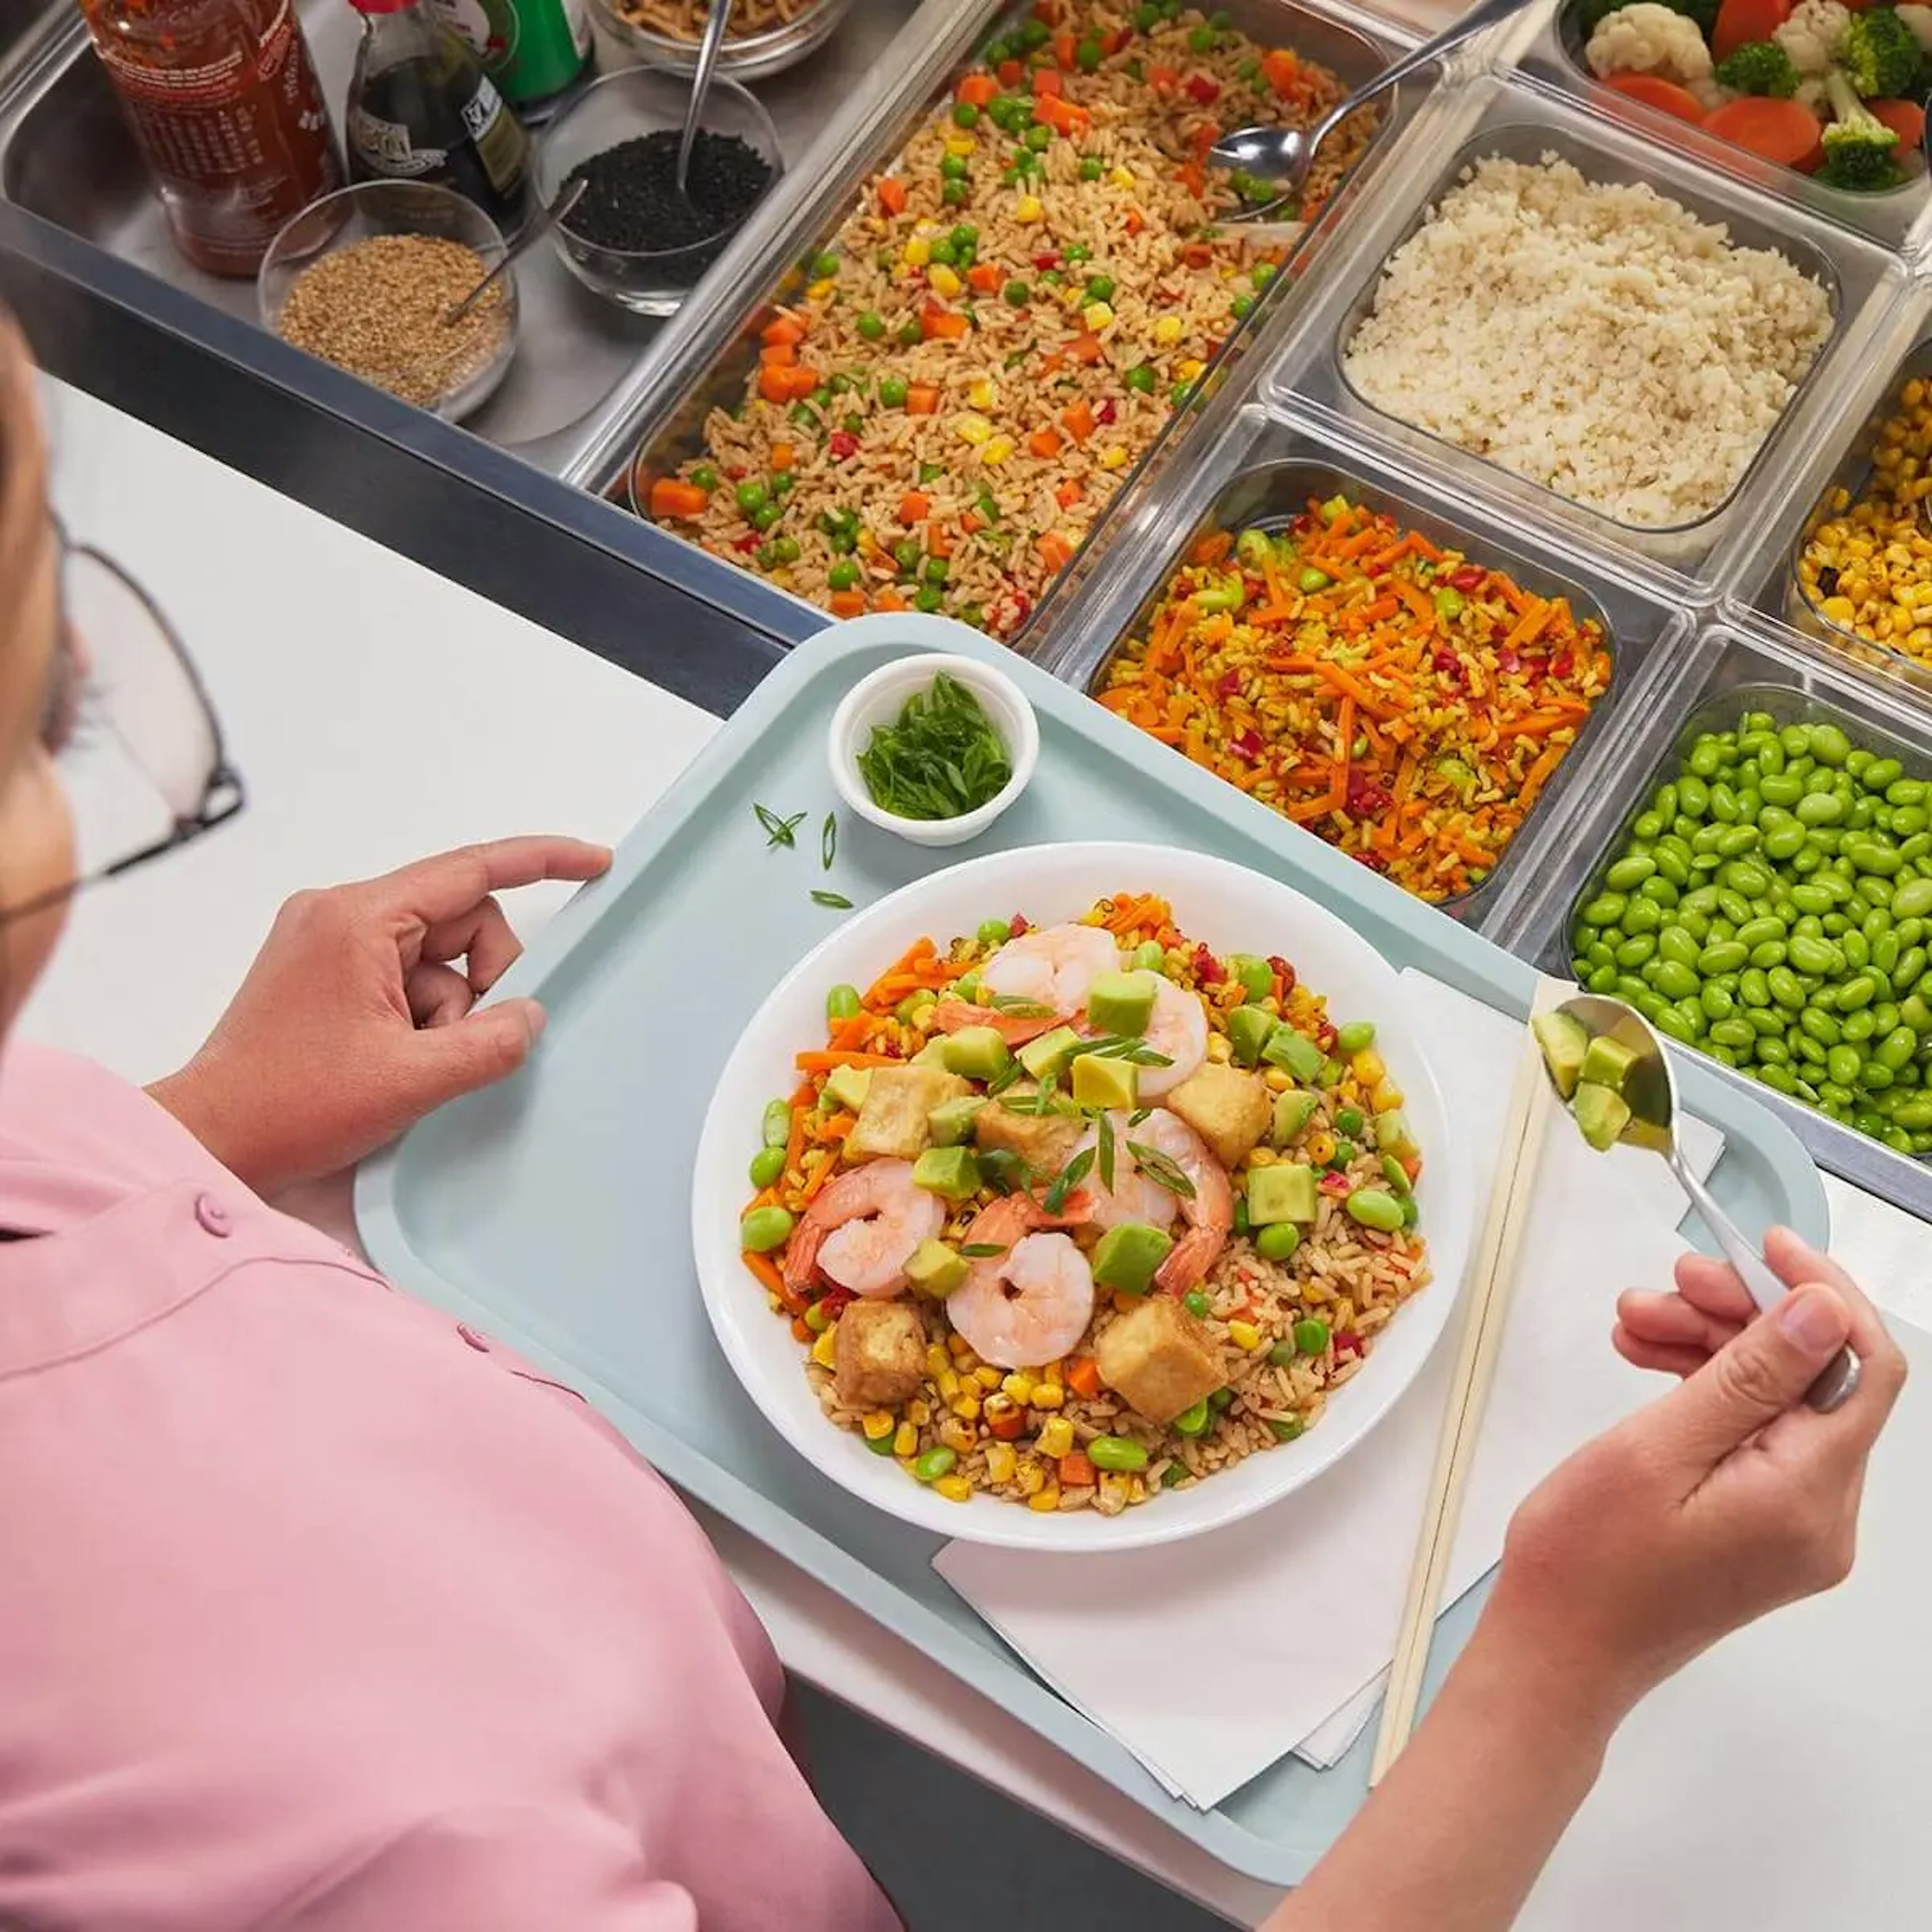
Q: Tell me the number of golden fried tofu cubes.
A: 5